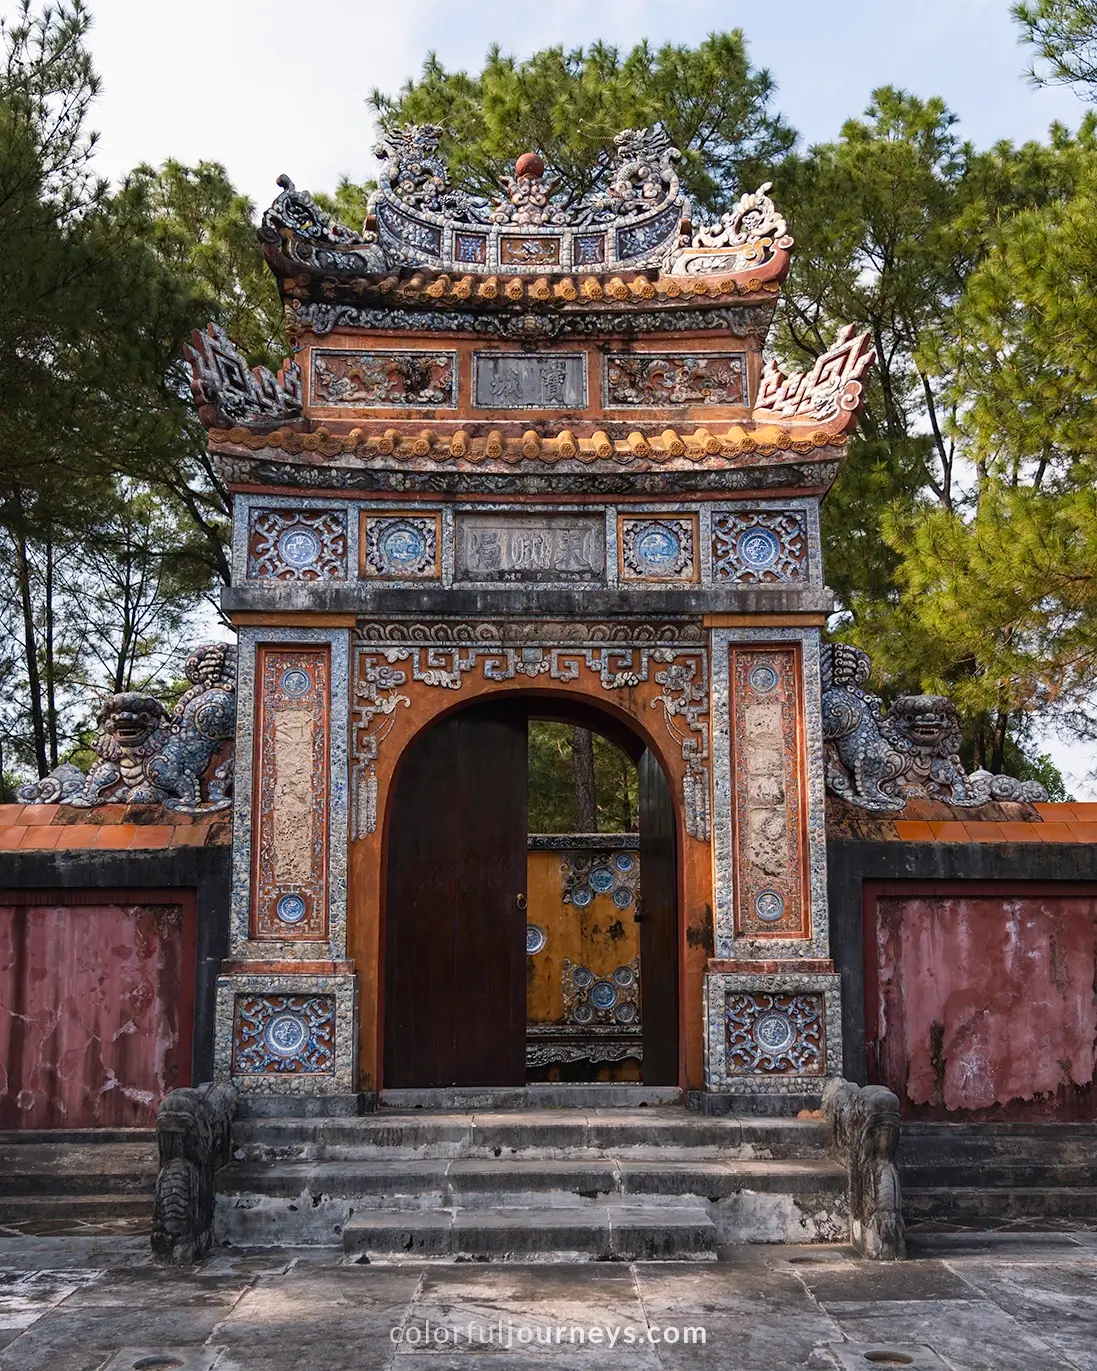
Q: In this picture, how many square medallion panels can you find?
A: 6